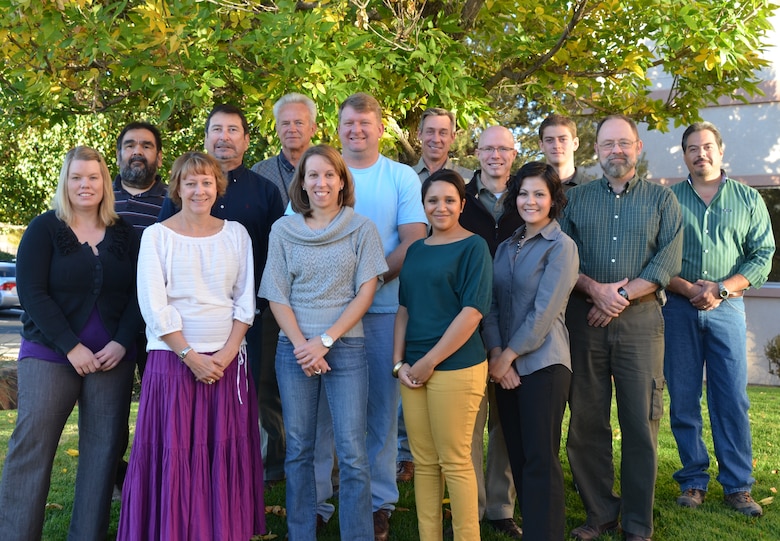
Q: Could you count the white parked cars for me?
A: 1